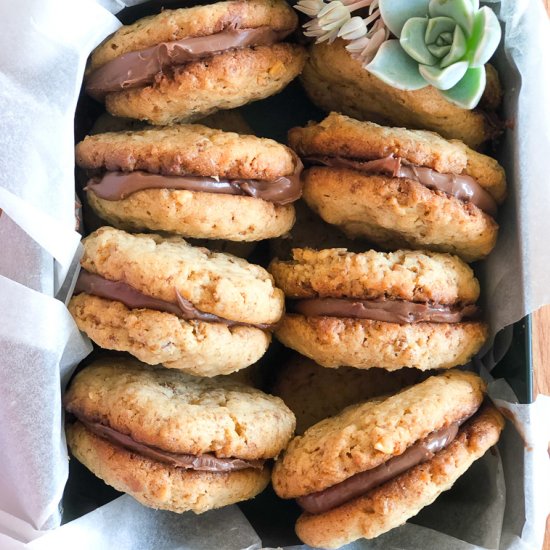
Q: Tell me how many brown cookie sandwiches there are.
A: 8